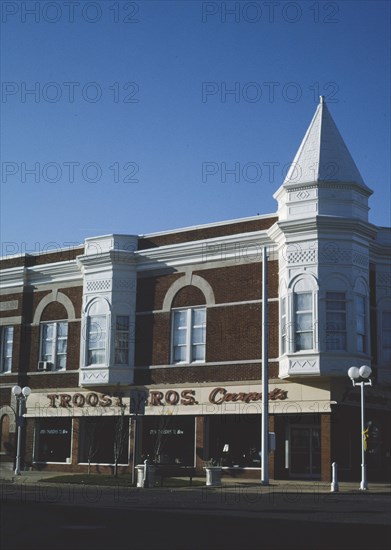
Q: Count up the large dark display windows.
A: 4